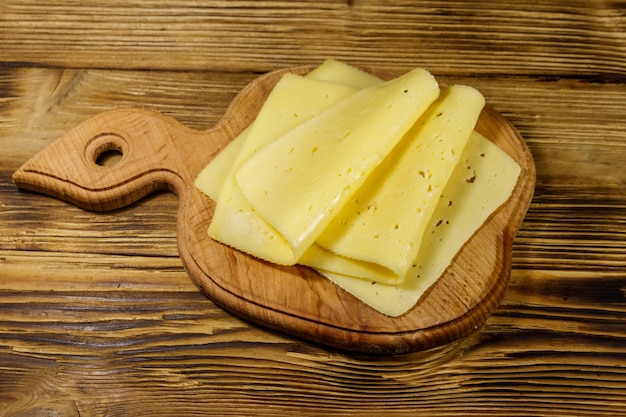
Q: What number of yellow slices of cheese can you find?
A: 3